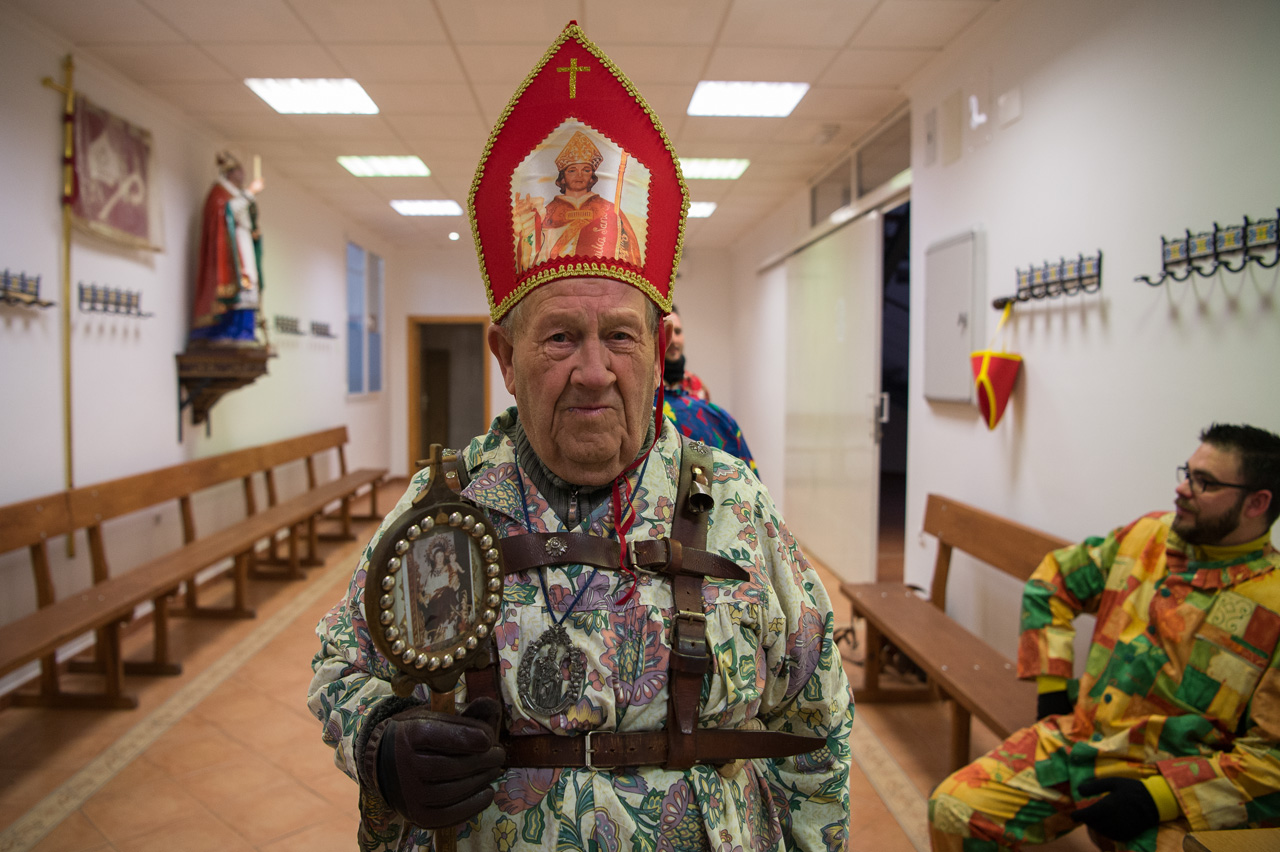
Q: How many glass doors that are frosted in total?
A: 1